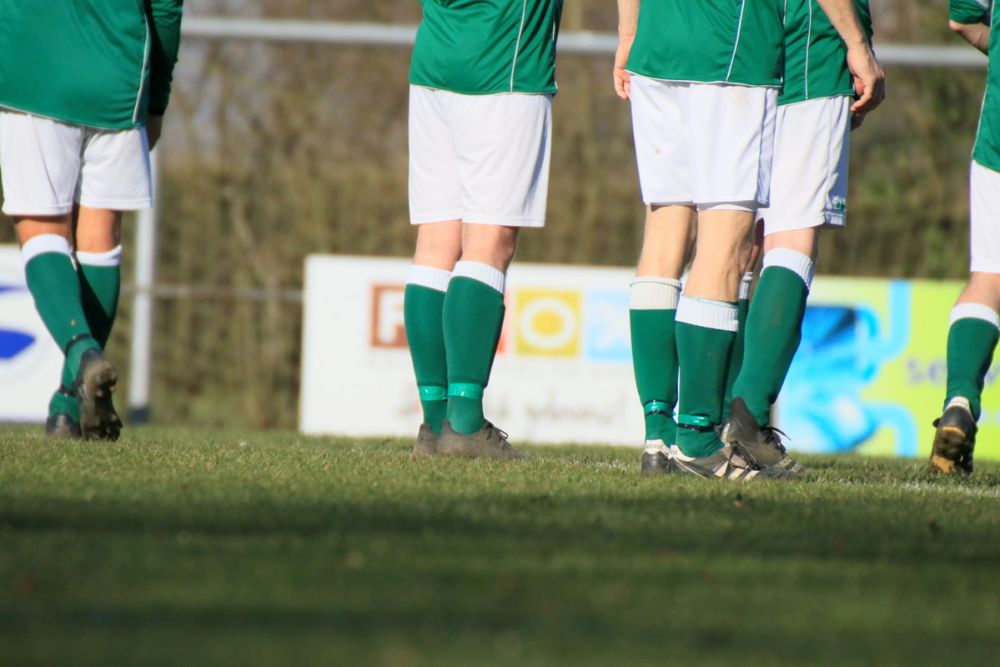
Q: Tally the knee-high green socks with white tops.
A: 9